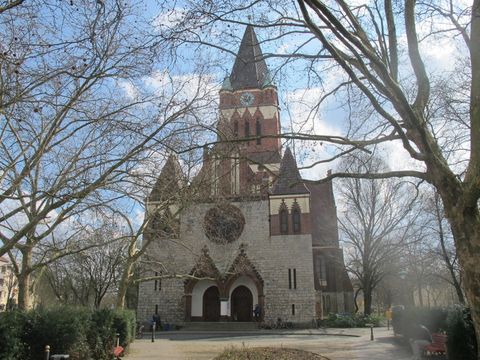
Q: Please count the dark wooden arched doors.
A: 2